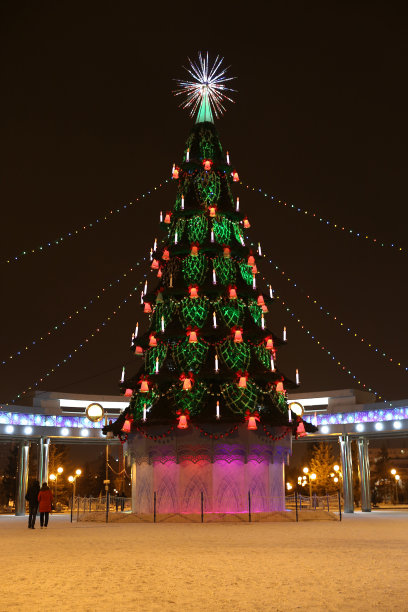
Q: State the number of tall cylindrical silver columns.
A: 4